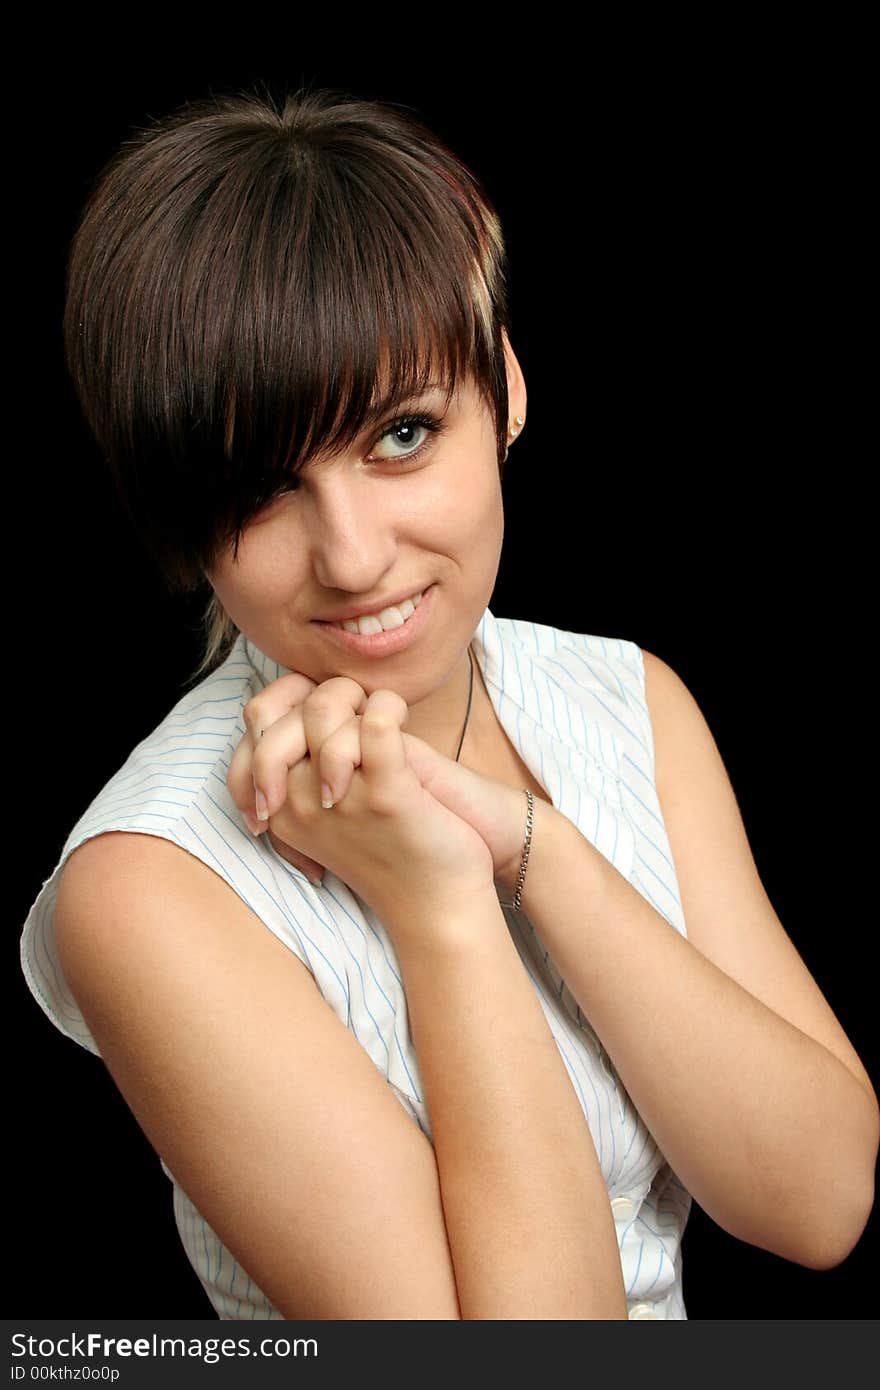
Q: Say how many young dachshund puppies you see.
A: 0